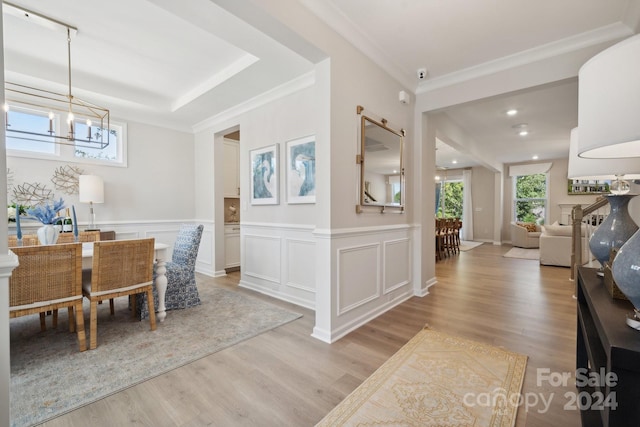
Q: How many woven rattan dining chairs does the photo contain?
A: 4